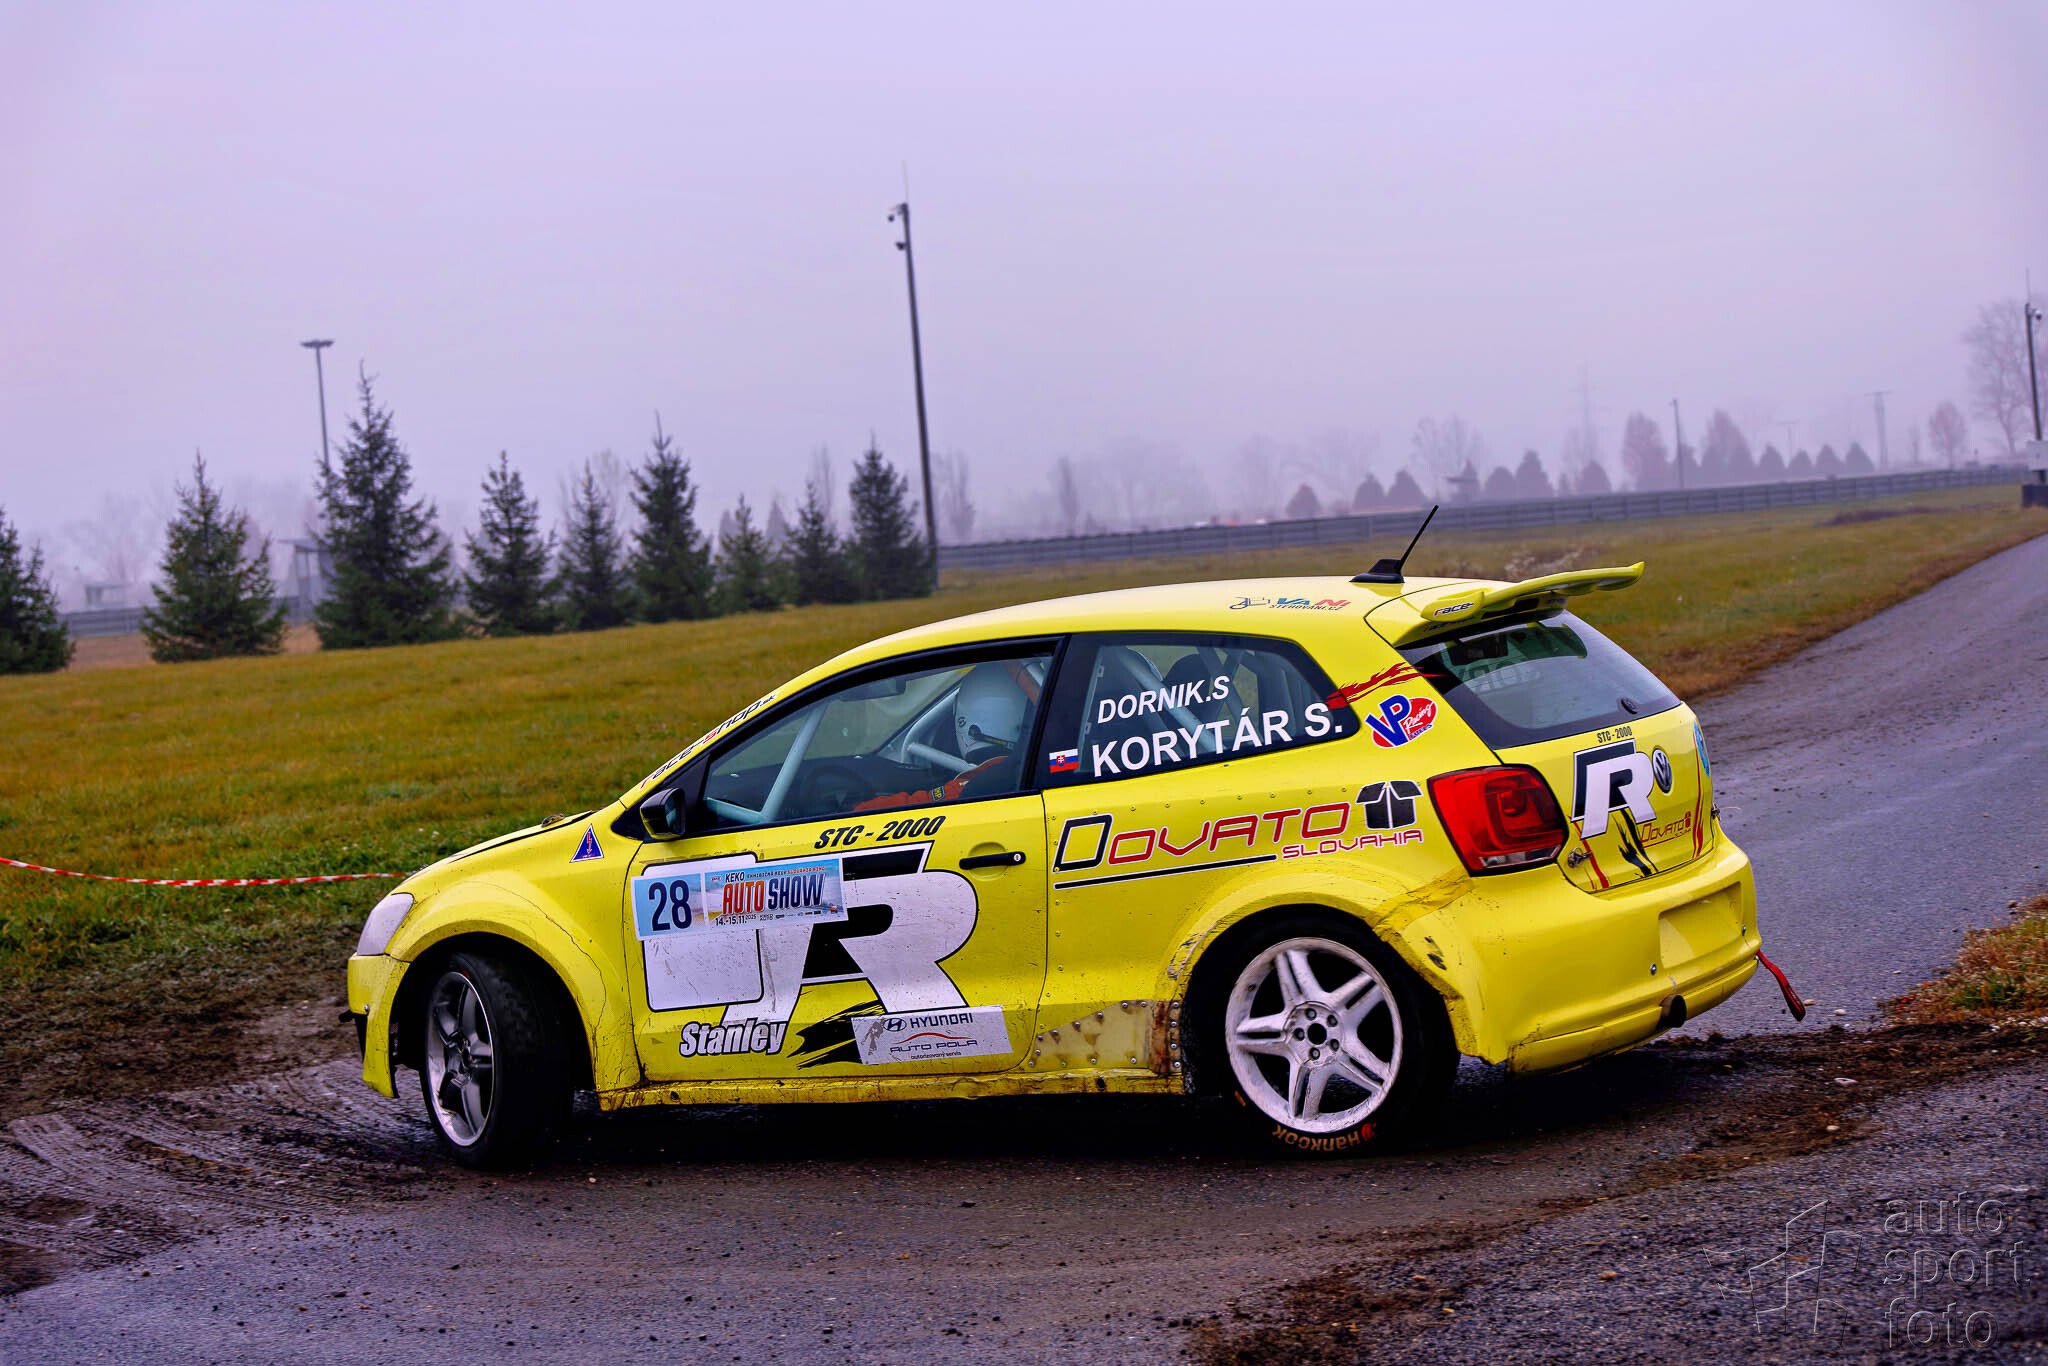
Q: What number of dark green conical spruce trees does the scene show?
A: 9